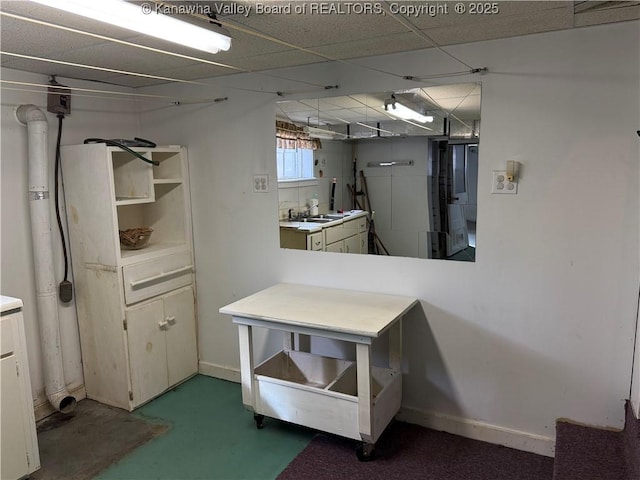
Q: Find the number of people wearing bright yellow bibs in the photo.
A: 0